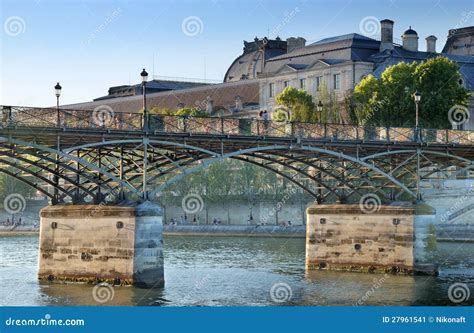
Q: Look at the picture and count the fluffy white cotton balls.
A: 0